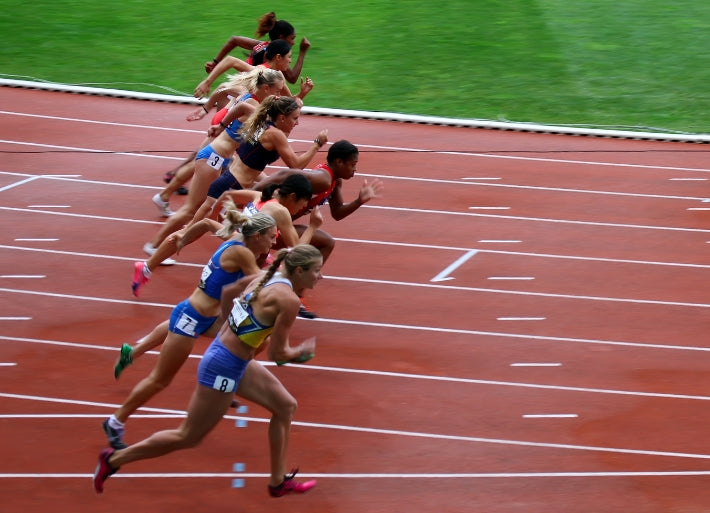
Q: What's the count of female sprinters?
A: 8